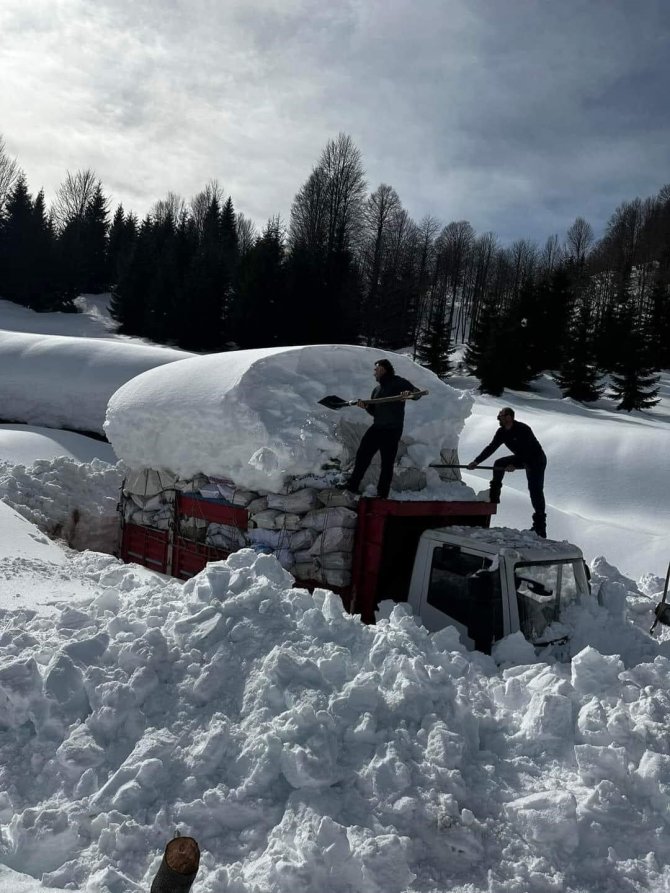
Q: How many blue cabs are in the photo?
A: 0